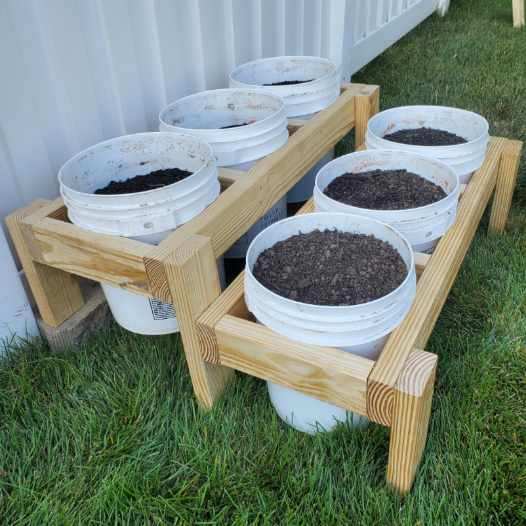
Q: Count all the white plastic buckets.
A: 6